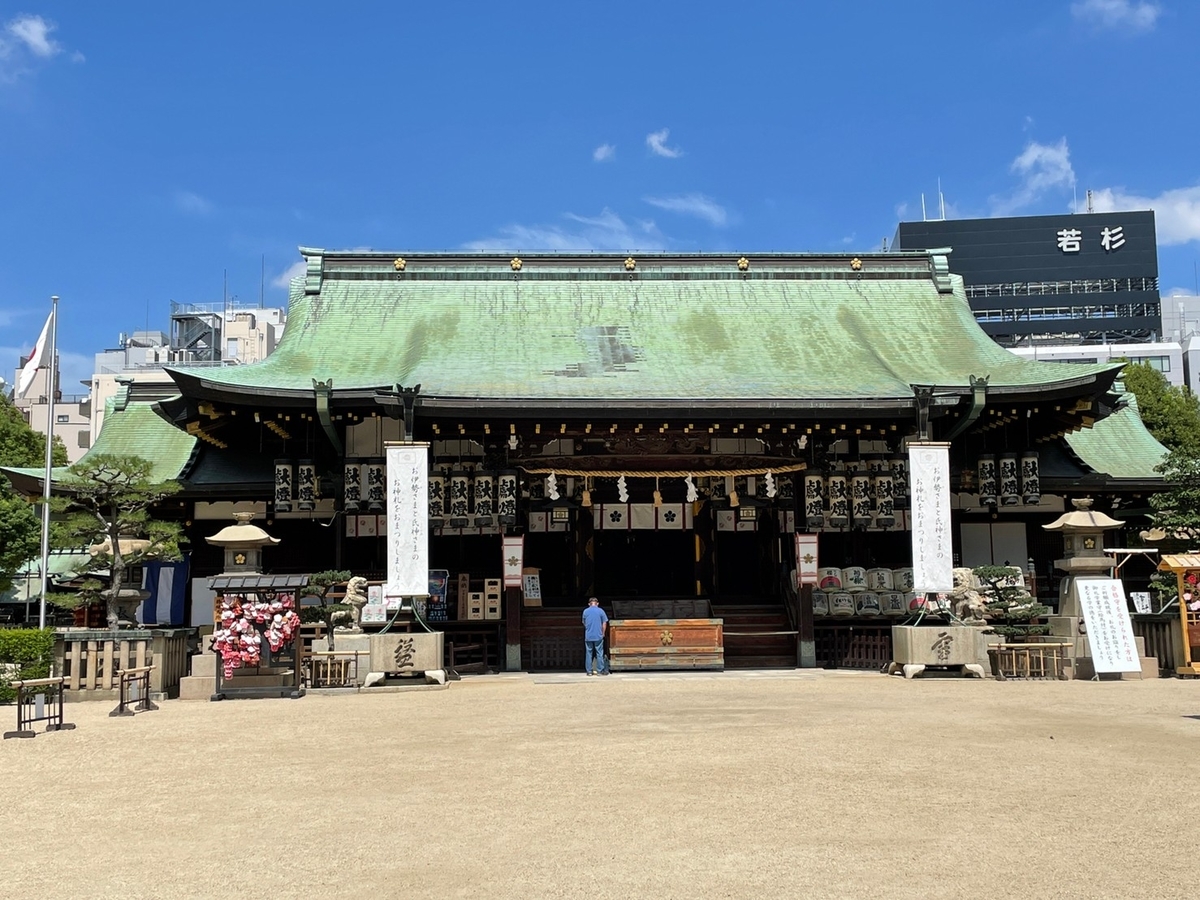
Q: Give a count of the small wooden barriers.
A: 4